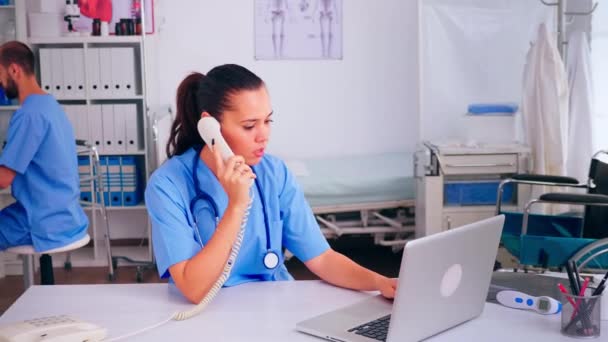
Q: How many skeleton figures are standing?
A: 2